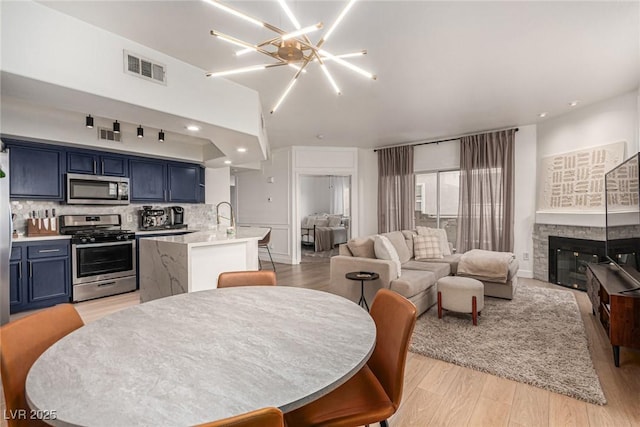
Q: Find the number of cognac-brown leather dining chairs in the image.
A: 4